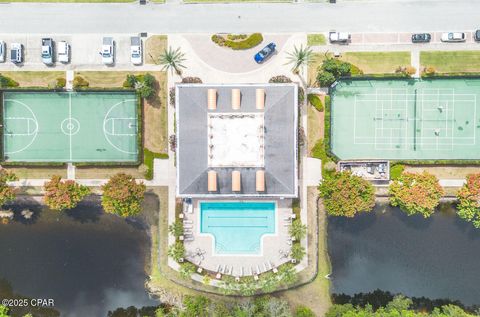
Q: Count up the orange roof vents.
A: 6